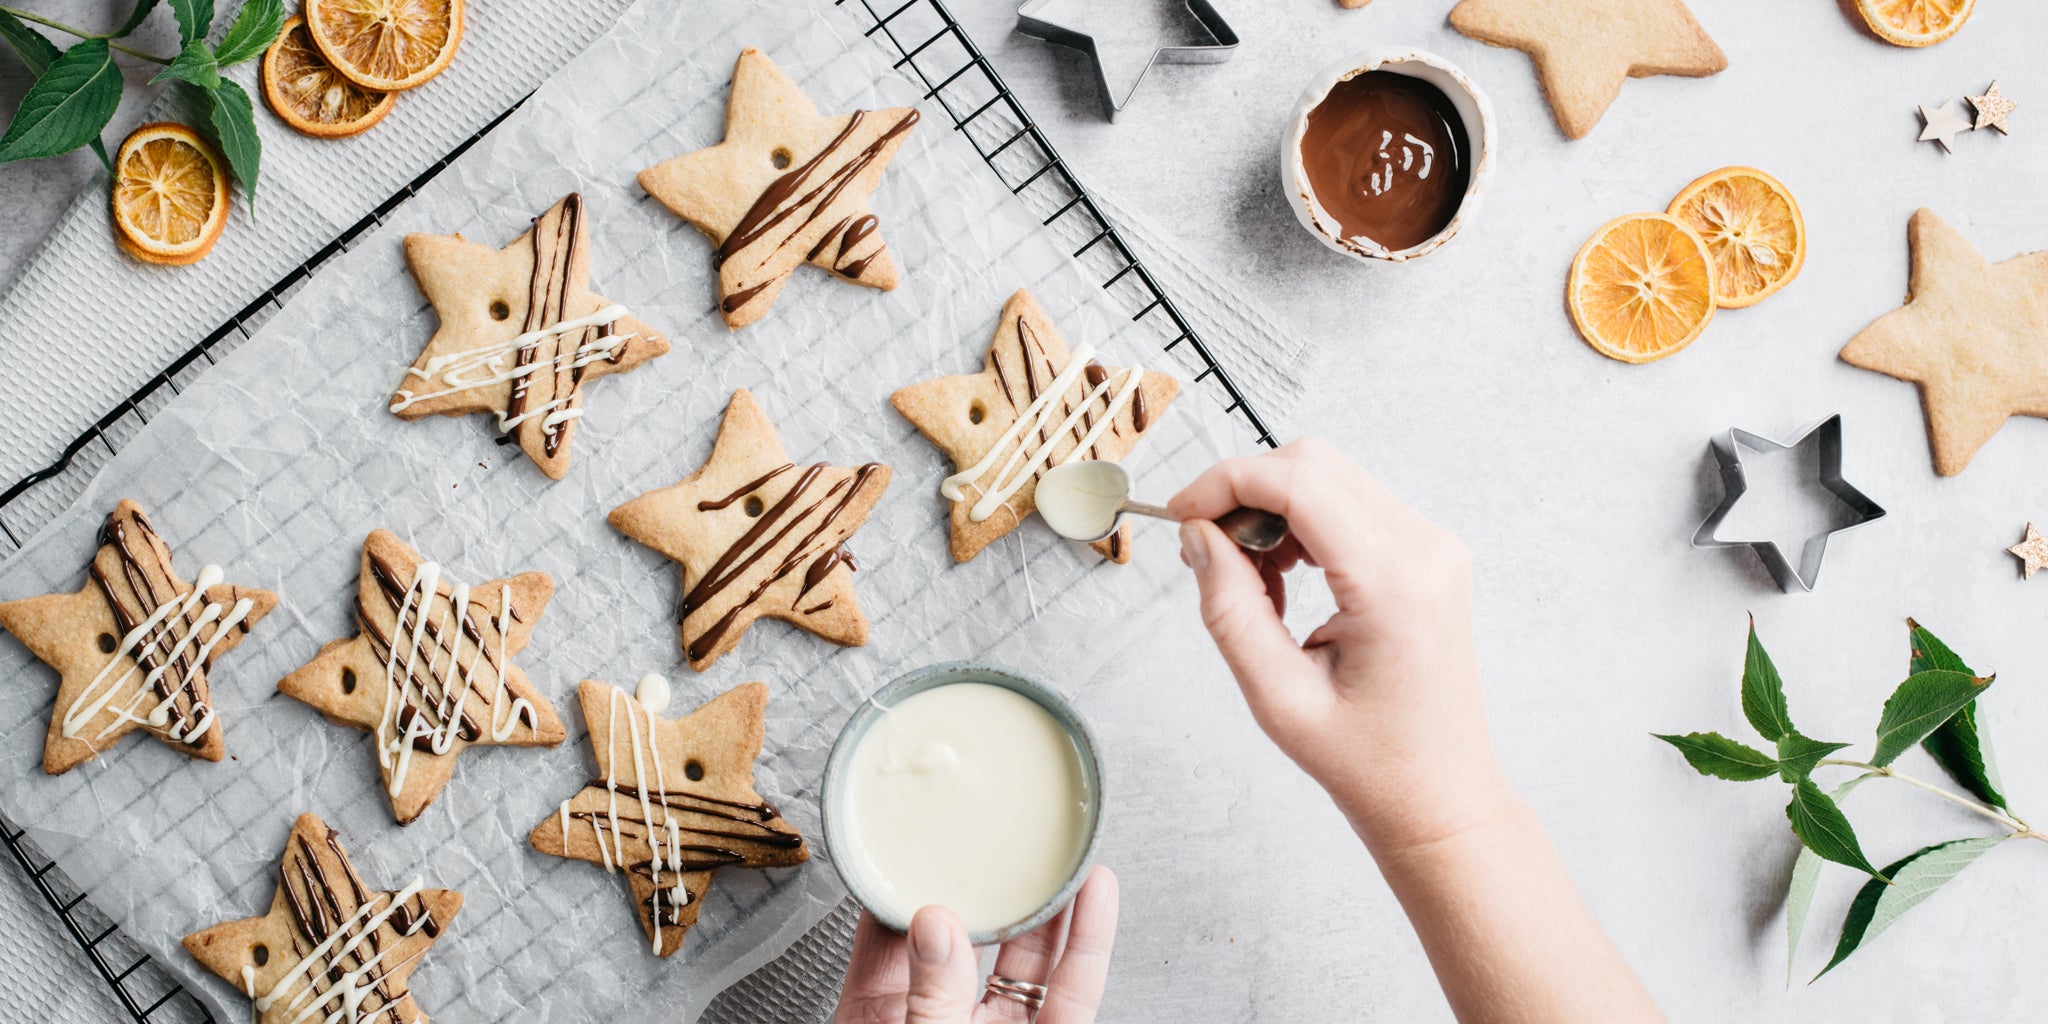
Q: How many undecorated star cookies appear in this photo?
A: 2